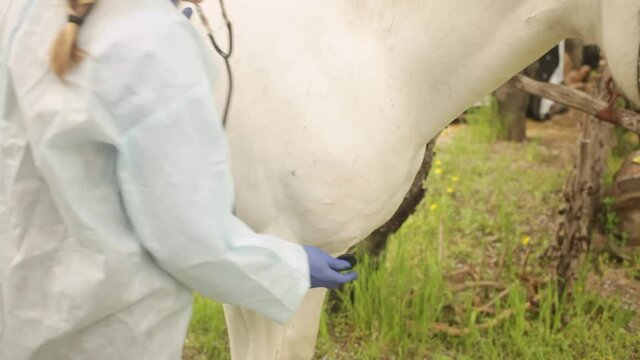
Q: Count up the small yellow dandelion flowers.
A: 6